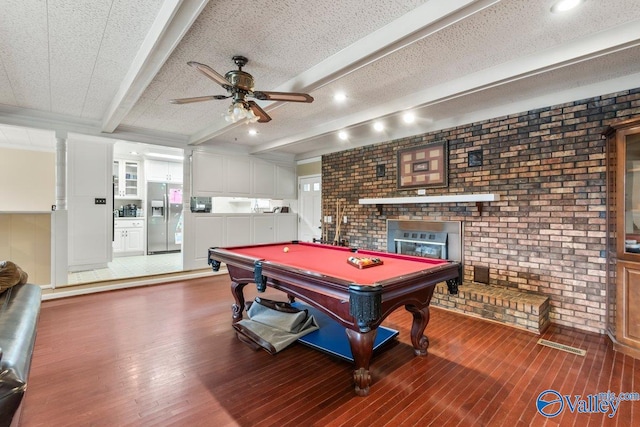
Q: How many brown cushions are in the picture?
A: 1